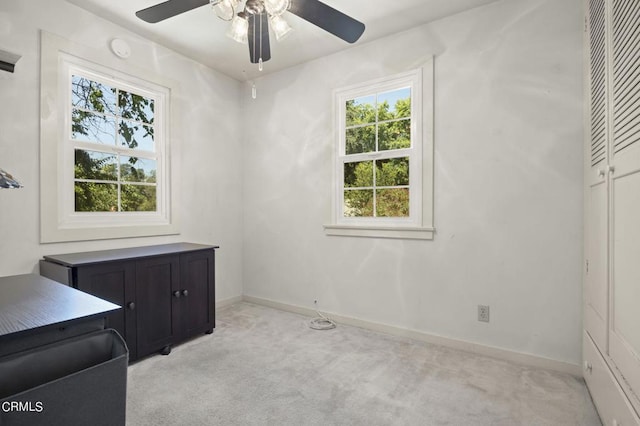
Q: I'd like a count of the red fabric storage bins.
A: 0